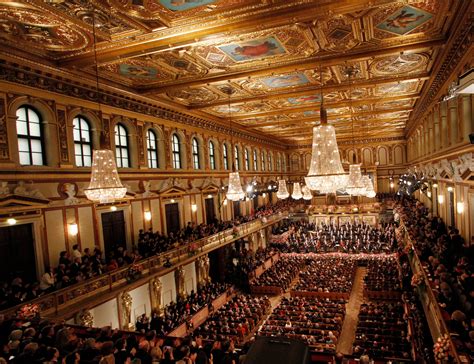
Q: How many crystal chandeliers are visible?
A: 8